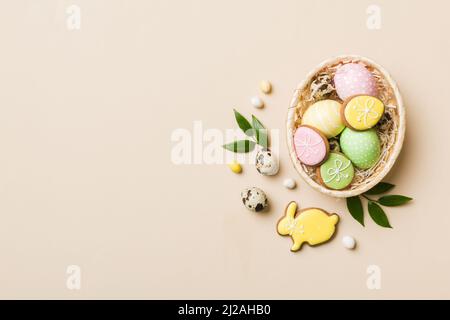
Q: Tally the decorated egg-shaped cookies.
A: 3